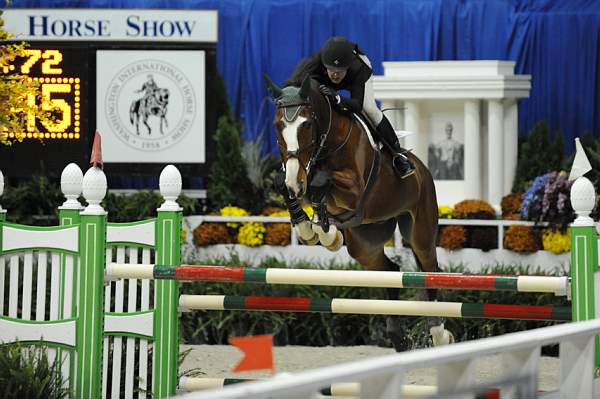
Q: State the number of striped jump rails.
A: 3